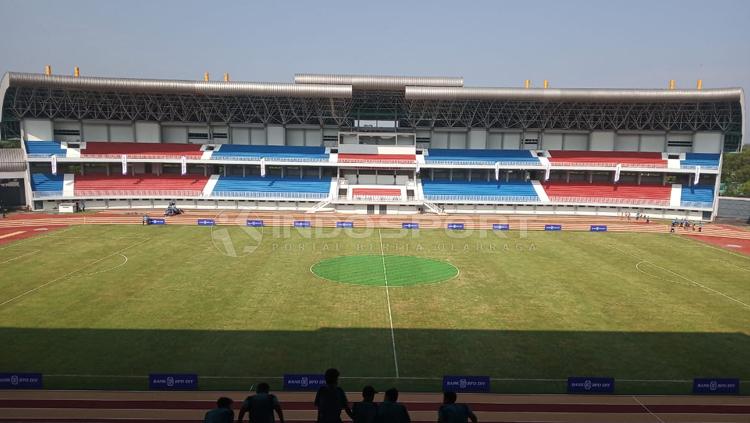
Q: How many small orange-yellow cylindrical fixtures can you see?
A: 8